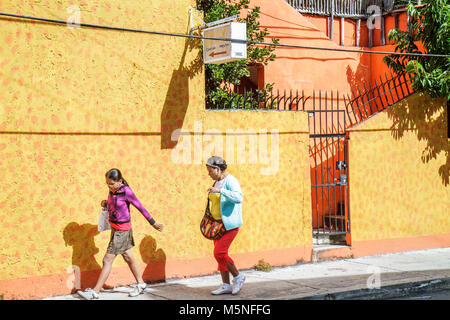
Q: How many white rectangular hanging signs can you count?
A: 1